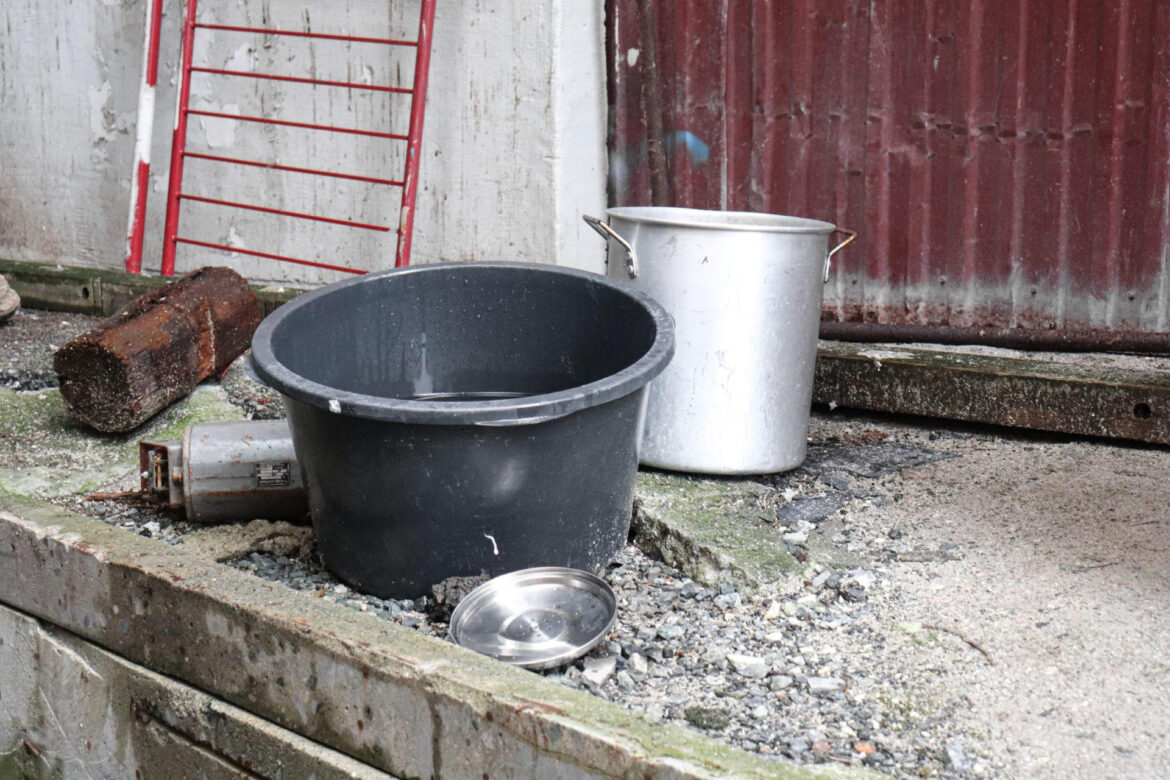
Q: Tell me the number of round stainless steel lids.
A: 1